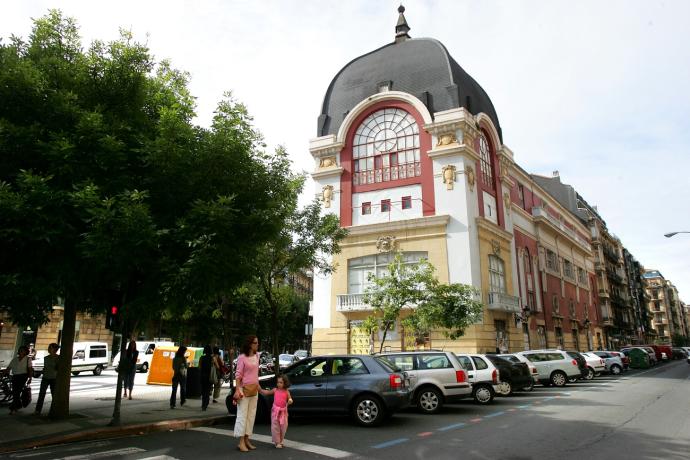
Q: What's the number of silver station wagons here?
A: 2